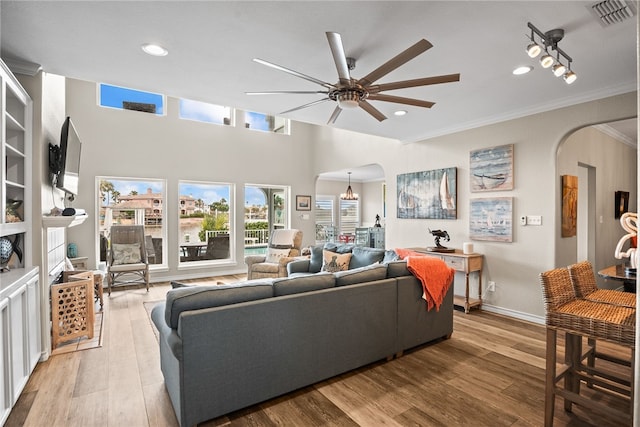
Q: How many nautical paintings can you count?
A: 3